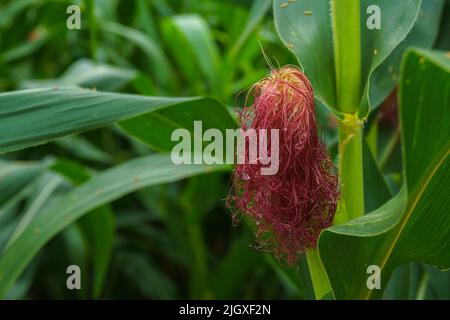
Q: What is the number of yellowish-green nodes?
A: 1